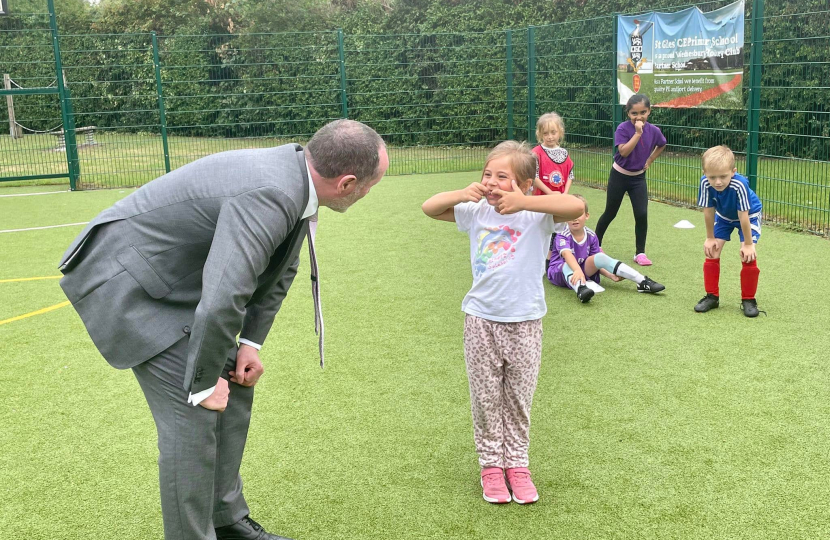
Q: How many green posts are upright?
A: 7